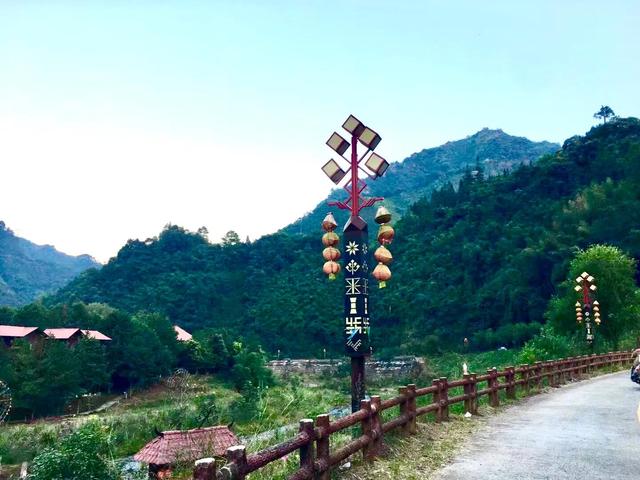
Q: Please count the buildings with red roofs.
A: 5